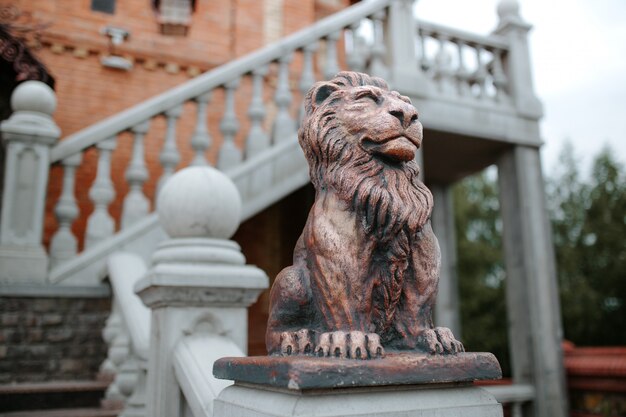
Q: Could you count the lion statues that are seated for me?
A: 1